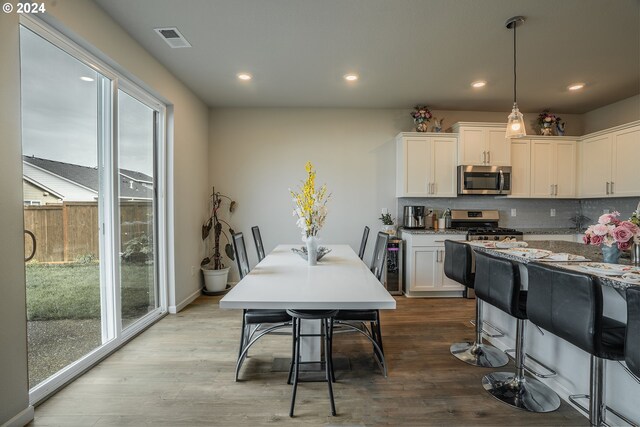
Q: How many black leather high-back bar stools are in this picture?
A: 4